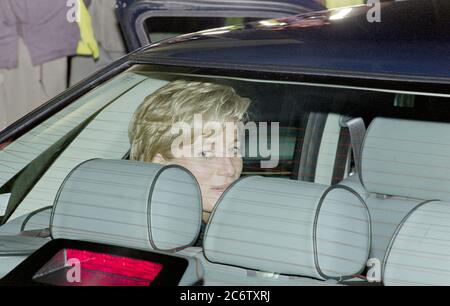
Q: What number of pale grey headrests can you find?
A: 4